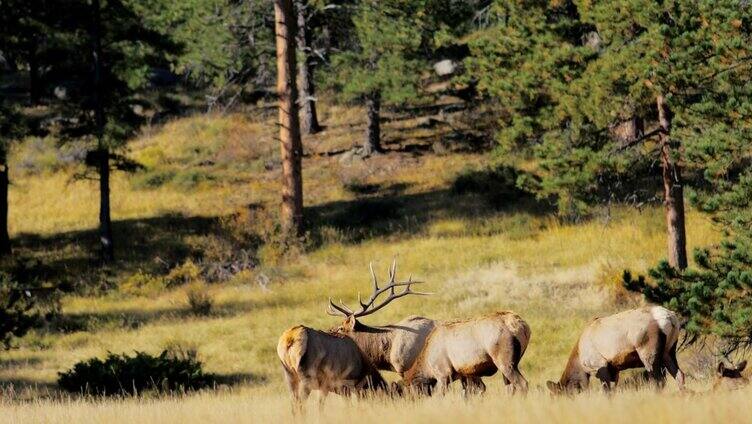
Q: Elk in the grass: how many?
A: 5